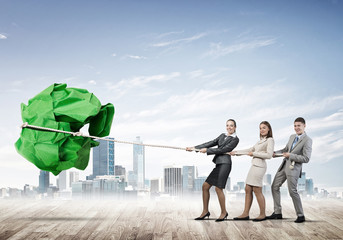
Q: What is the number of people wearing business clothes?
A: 3